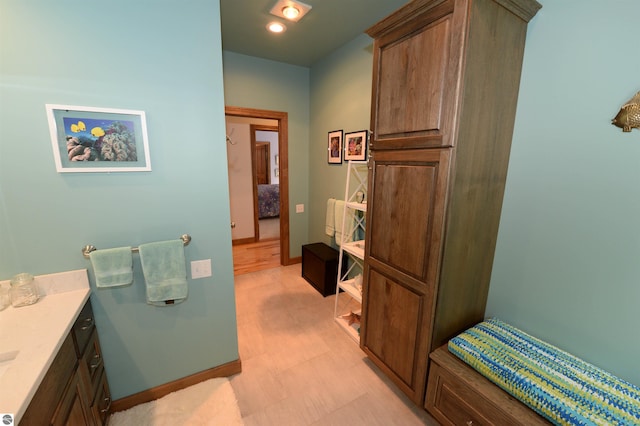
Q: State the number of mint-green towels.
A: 2